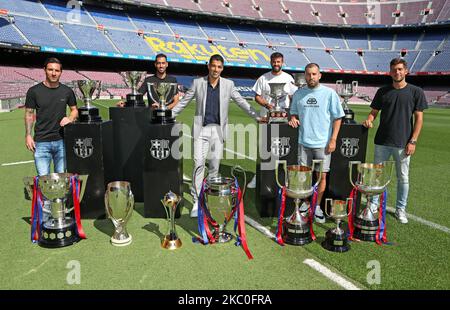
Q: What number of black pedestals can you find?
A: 5